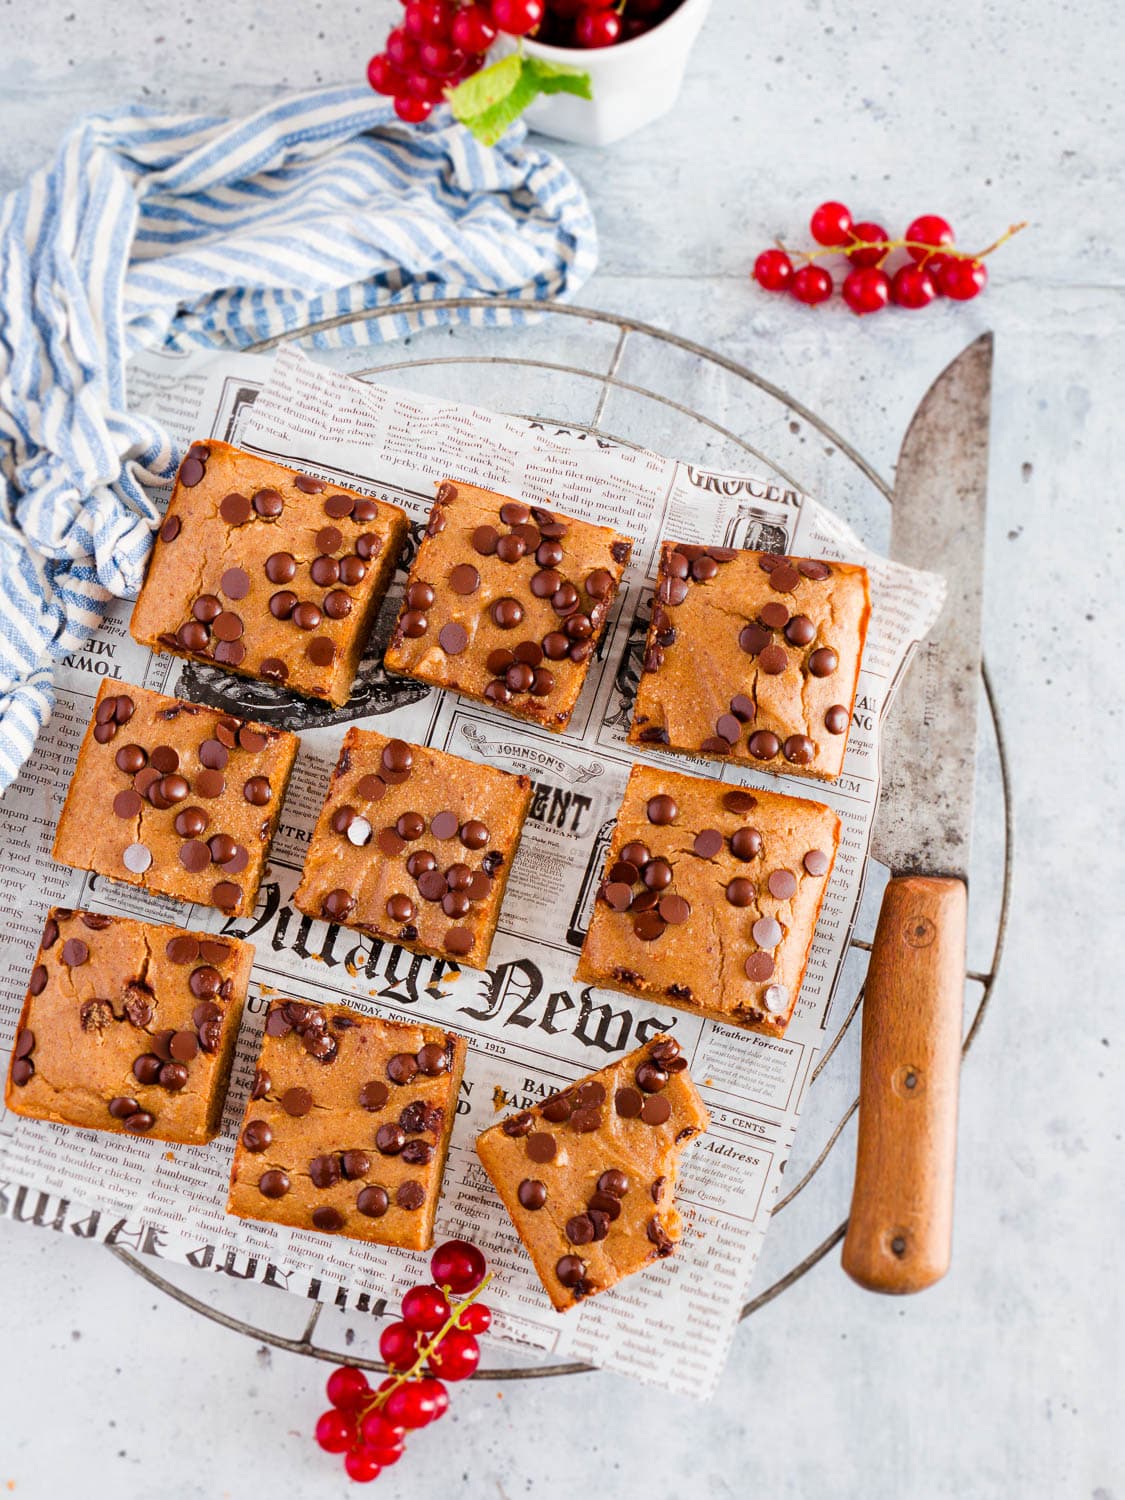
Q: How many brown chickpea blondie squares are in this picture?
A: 9